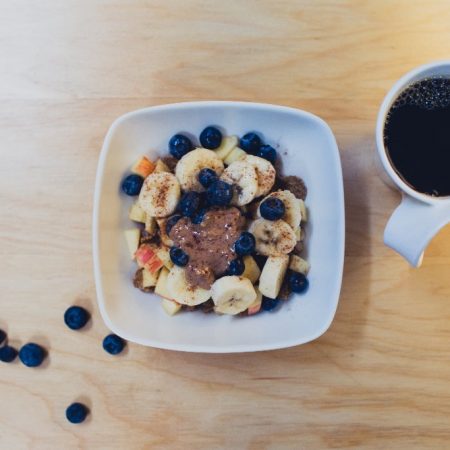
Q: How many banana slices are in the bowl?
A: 8